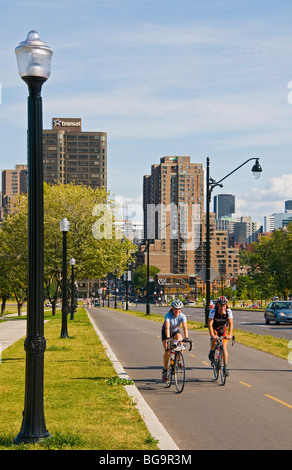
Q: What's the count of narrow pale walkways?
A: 1